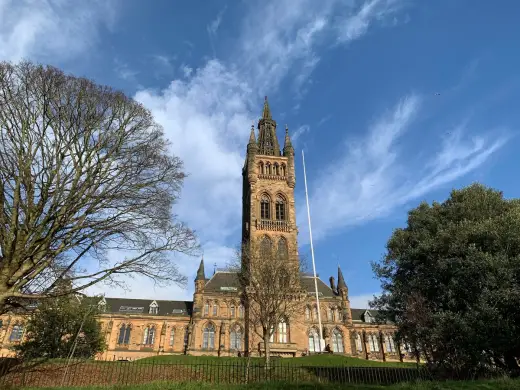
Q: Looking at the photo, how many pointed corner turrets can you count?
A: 4